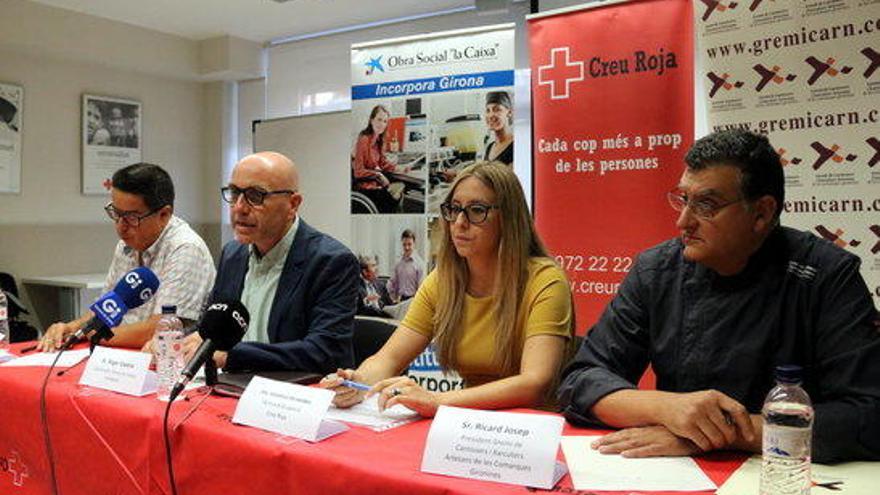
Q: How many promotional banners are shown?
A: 3